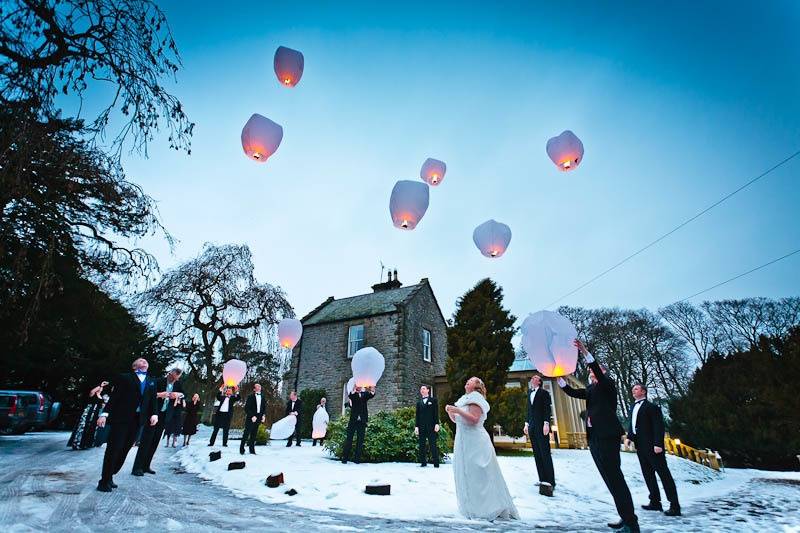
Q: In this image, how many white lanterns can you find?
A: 13